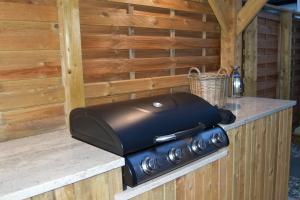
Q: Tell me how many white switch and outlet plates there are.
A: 0